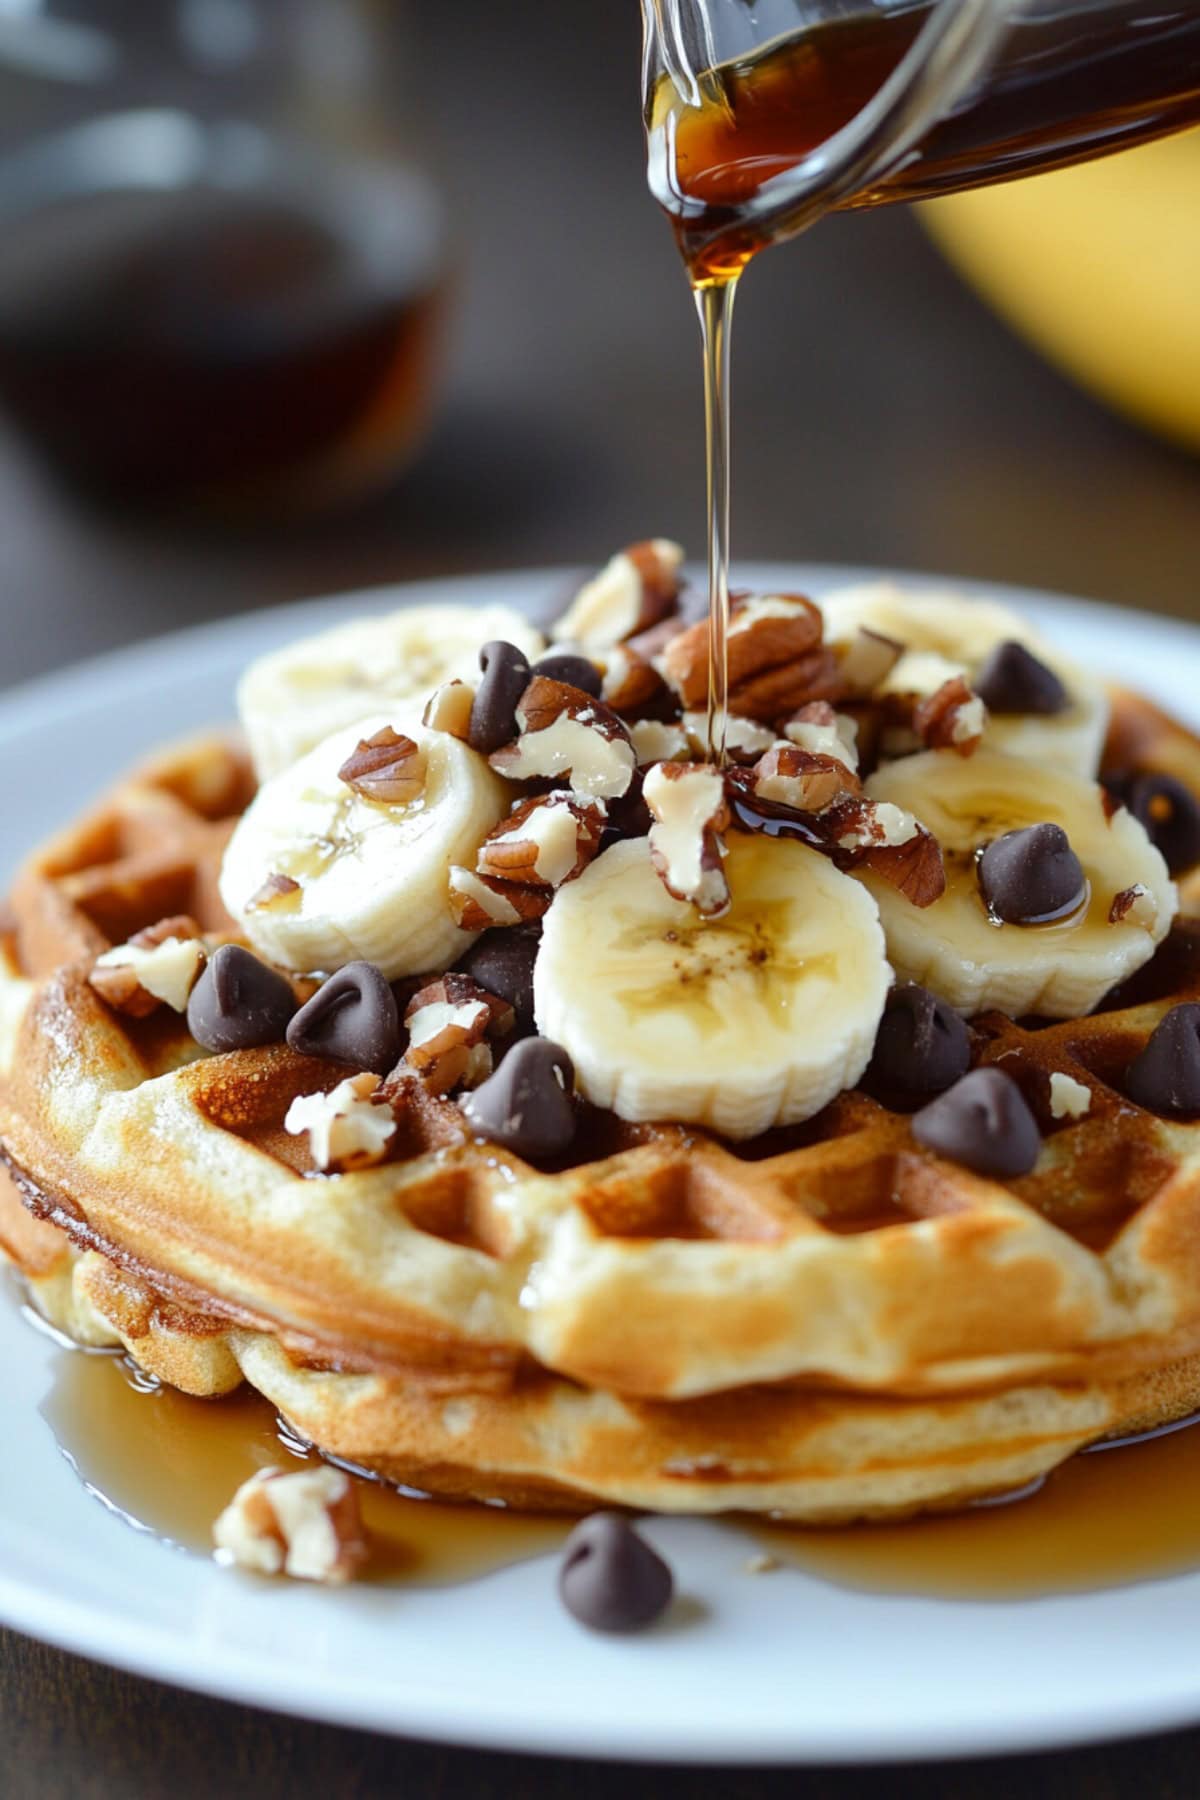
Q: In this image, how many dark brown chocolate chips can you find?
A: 13